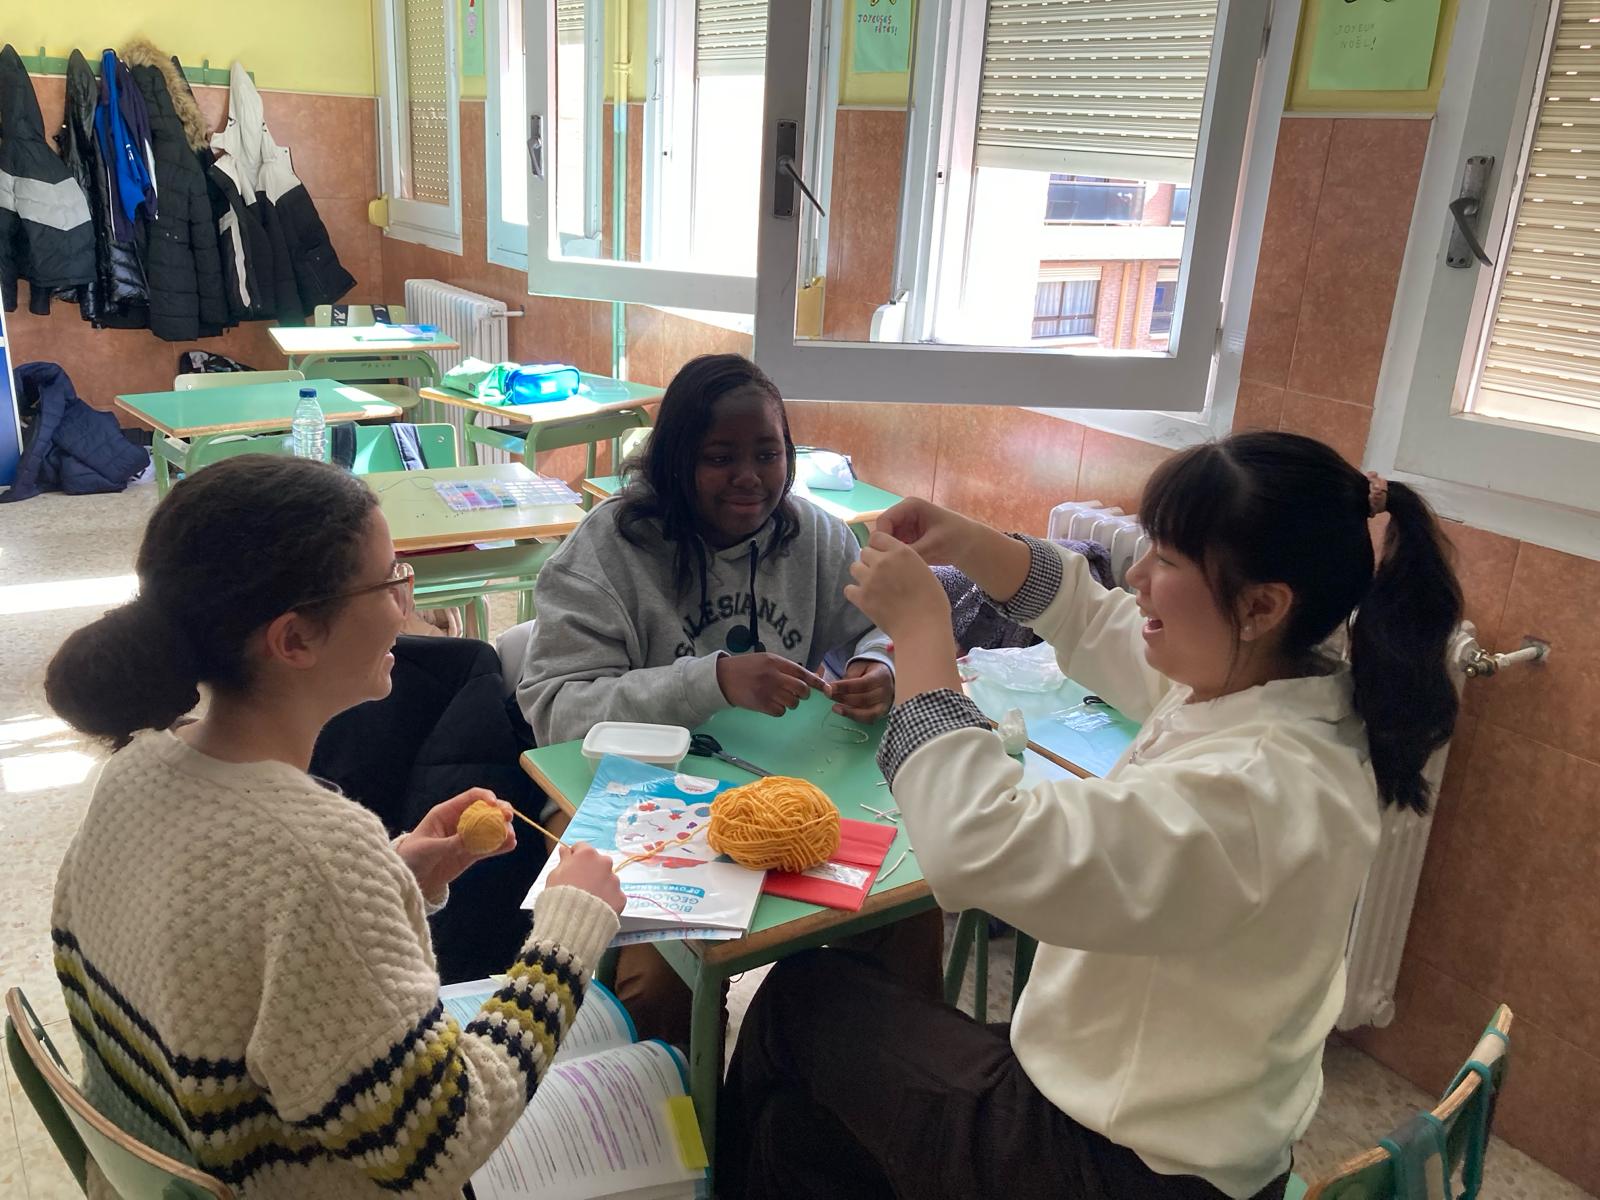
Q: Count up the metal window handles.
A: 3